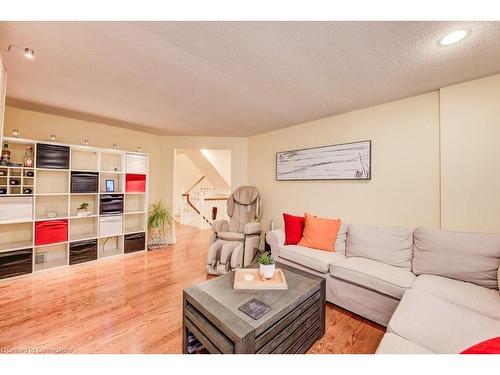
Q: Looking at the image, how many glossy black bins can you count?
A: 6